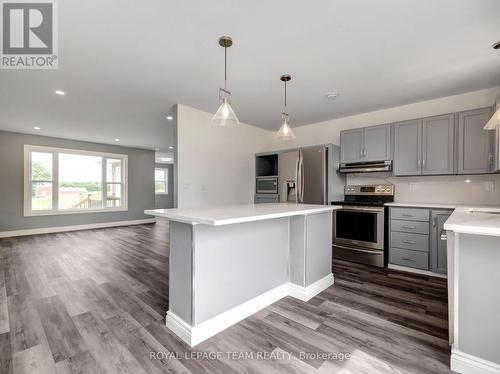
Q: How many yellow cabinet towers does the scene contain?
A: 0